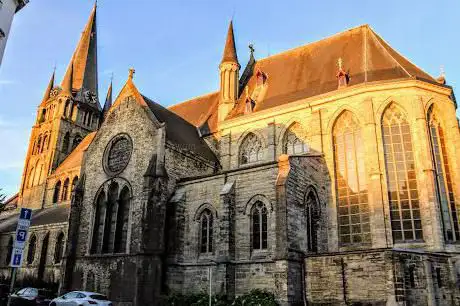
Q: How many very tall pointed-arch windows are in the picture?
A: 3